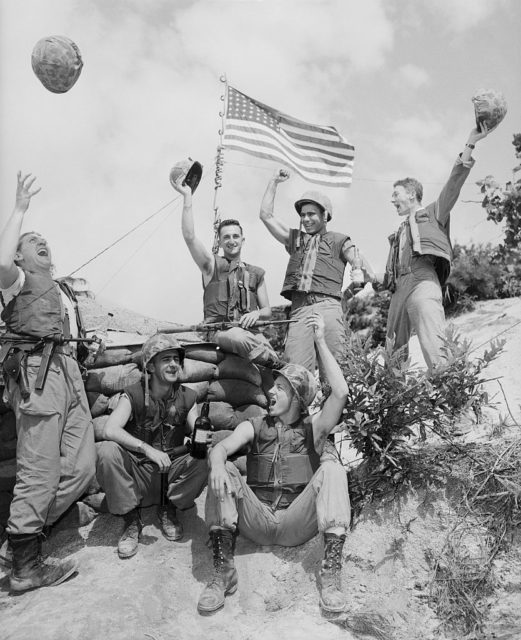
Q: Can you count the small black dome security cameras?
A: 0